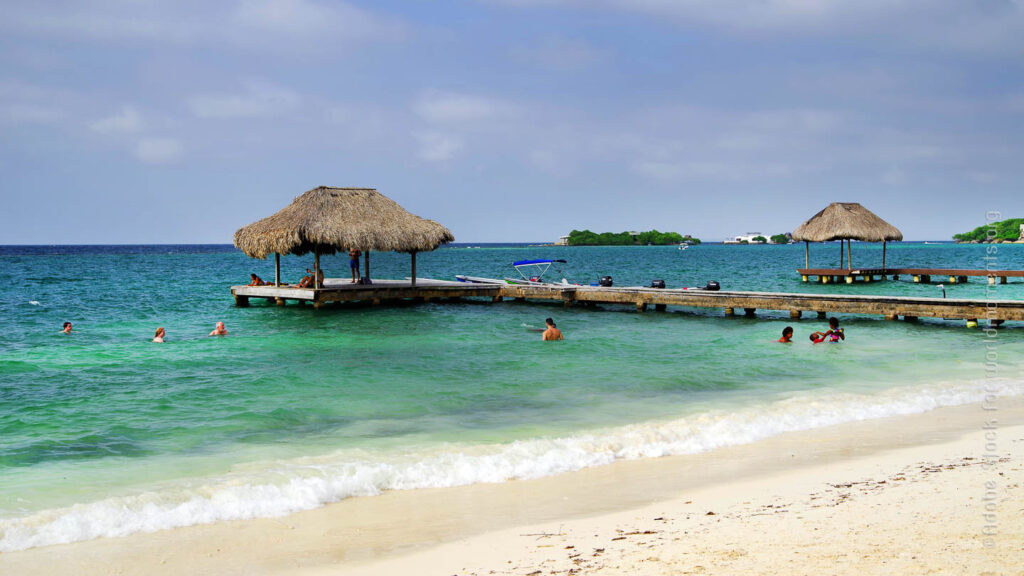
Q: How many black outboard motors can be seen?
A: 3